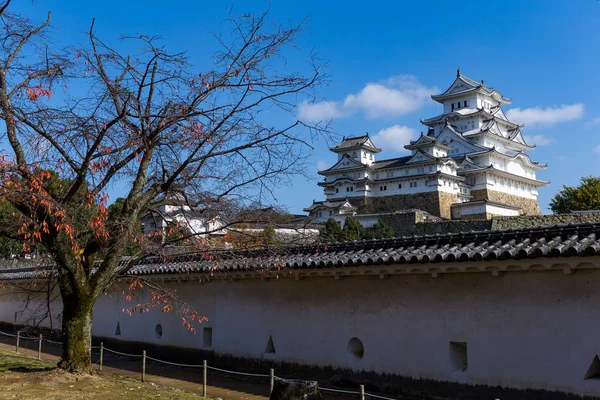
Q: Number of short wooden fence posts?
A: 7